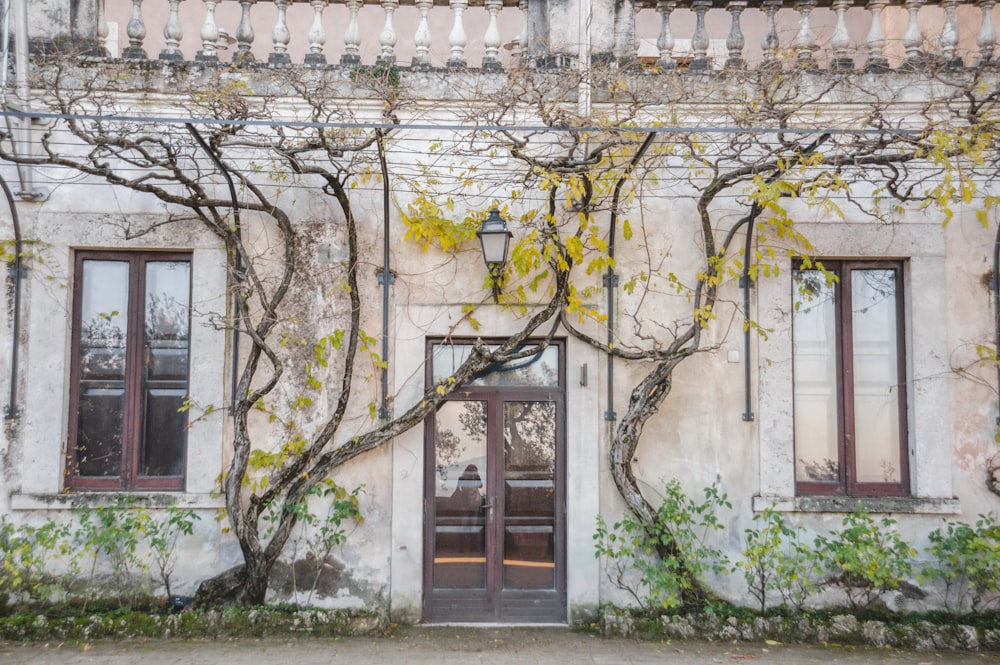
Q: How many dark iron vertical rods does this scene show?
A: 6